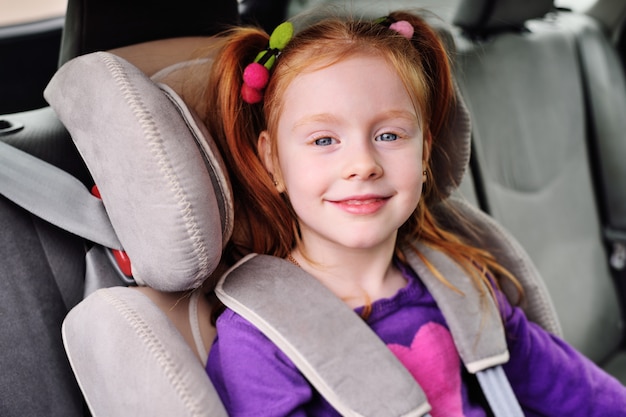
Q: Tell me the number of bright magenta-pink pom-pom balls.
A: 2